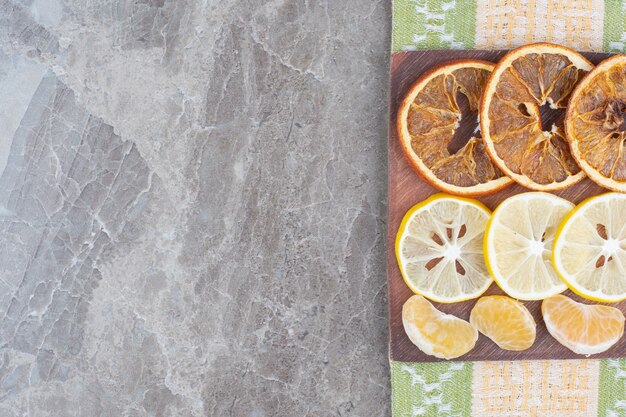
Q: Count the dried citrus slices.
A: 3